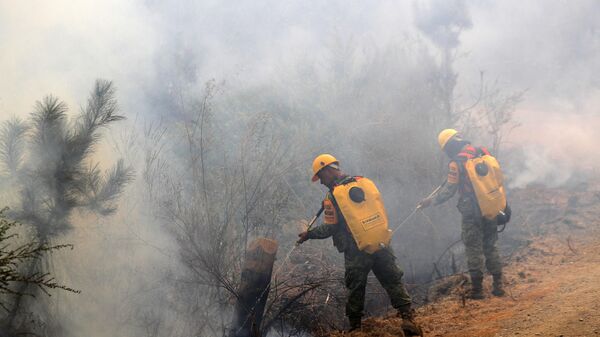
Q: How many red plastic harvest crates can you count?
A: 0